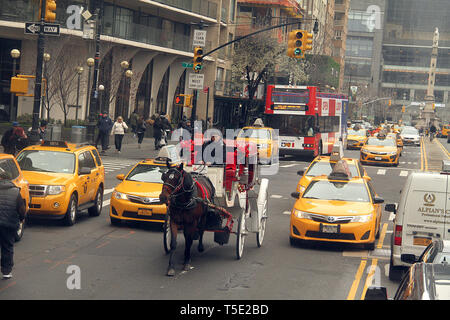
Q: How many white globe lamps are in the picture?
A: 7